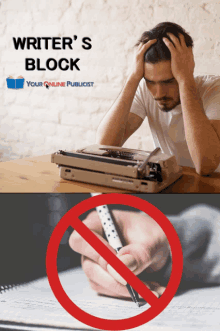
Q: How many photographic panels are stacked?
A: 2